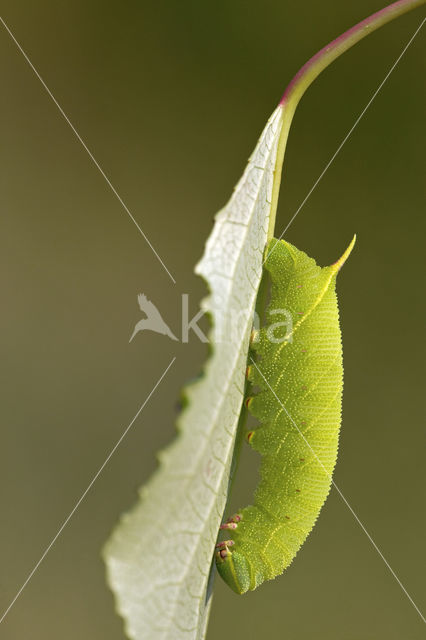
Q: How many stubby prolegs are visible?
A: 4